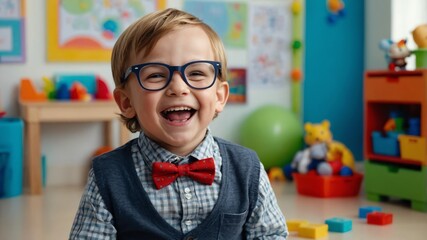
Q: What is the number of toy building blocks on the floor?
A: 5